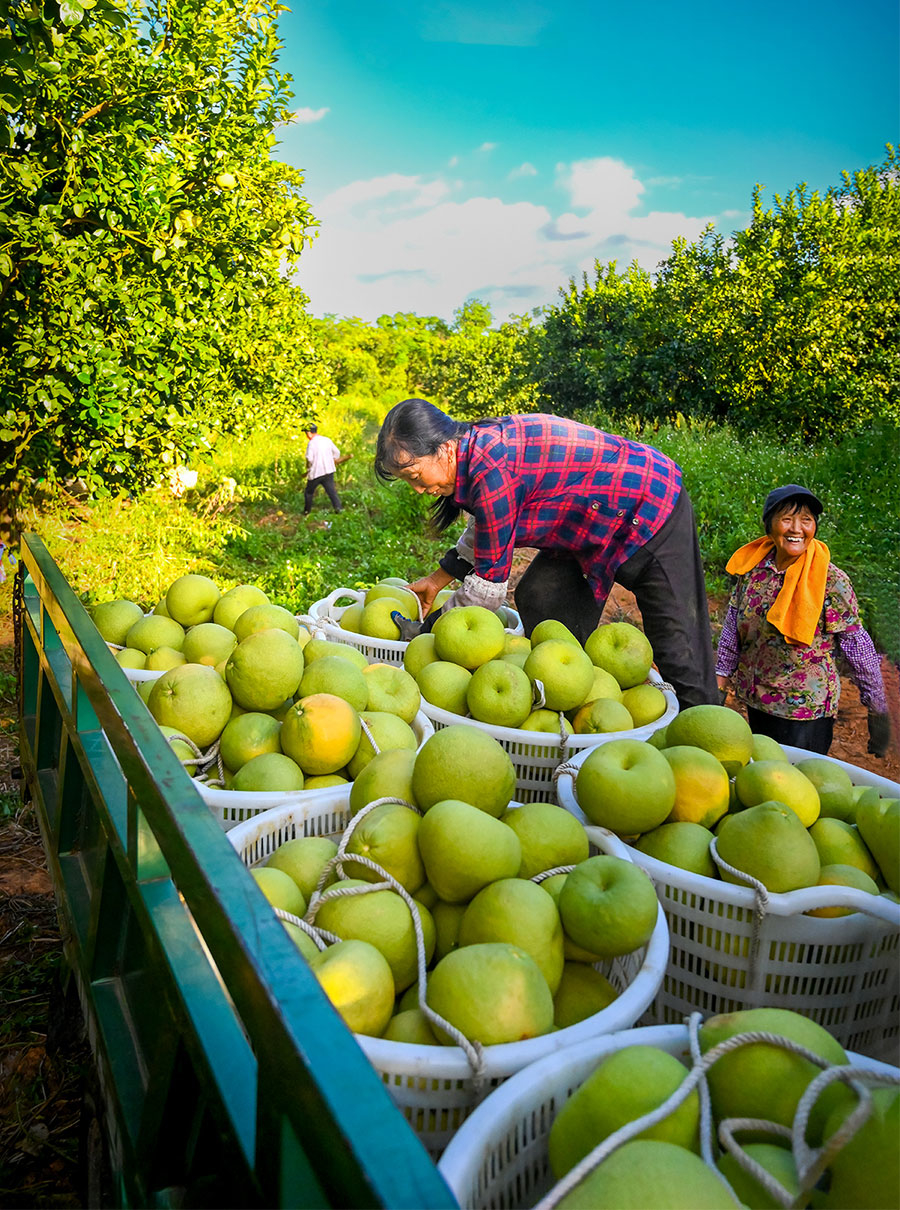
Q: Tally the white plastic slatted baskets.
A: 7